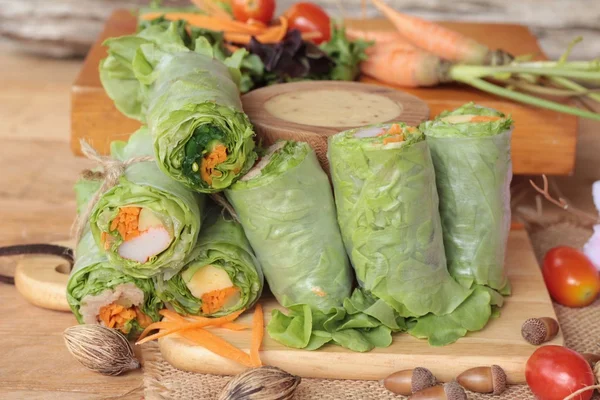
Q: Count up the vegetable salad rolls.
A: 7